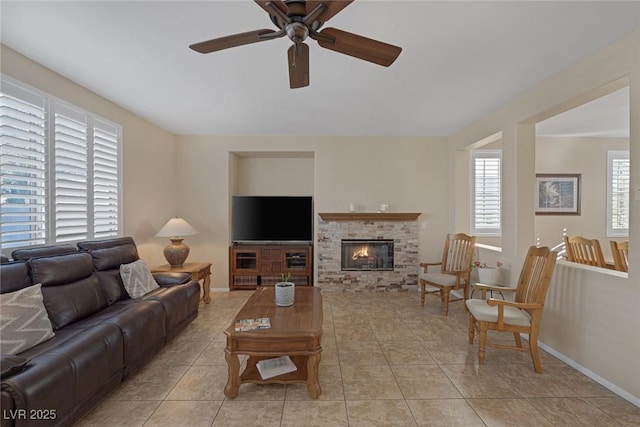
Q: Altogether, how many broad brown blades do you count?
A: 5